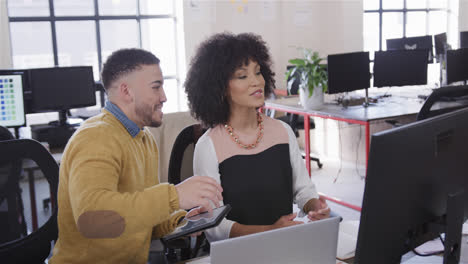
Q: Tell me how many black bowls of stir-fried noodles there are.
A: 0